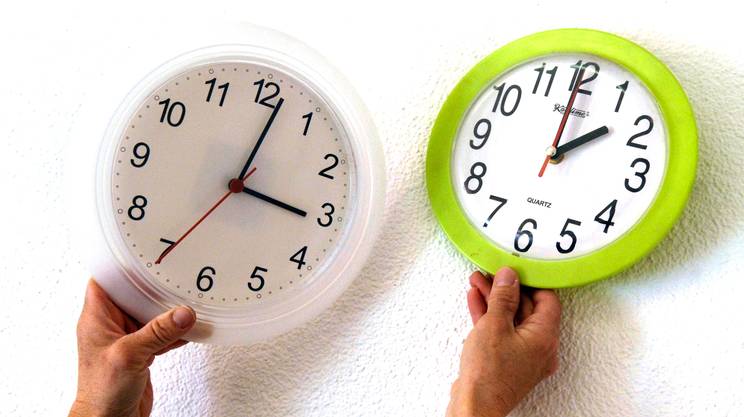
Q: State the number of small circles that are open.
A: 12